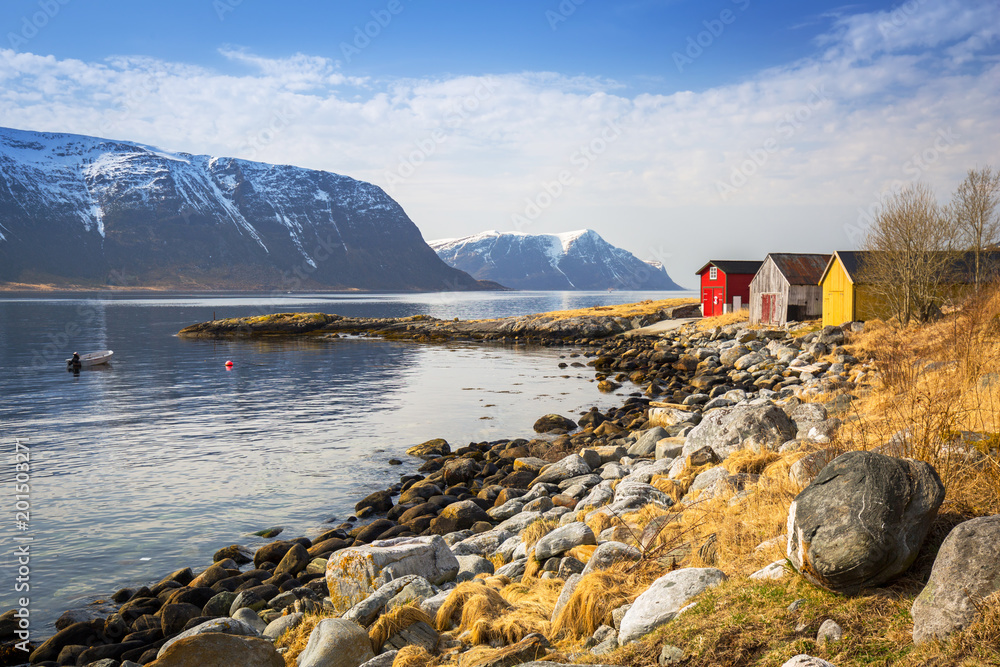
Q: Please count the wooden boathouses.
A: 3